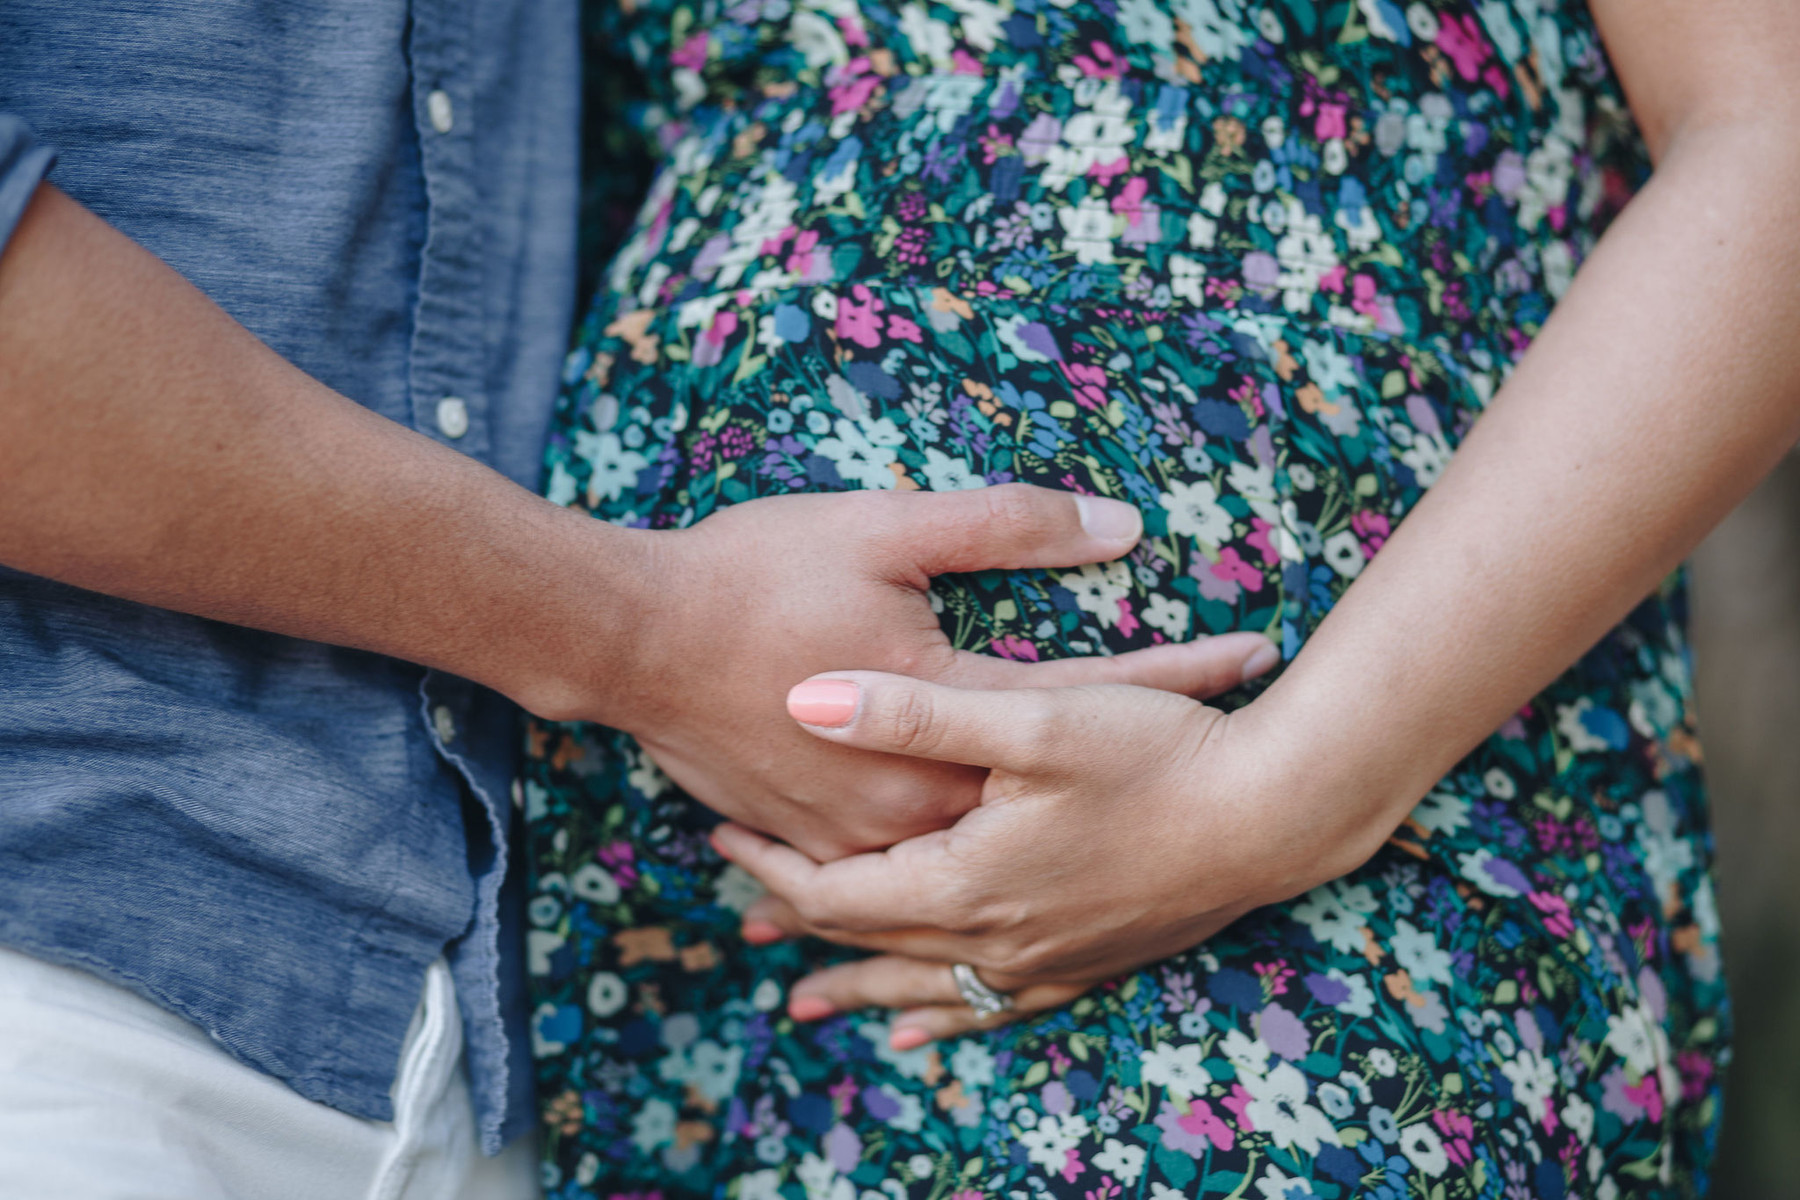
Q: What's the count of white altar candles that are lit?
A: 0